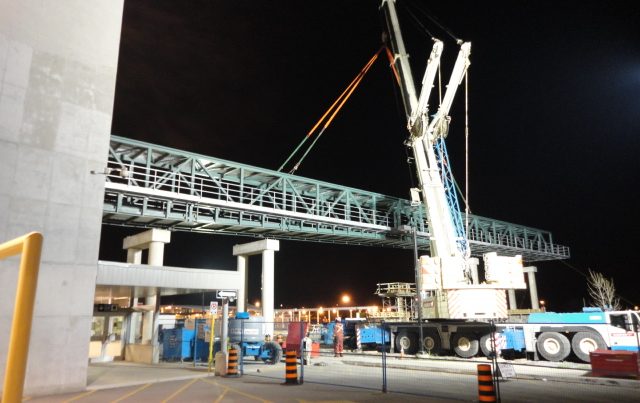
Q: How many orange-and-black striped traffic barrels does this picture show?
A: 3